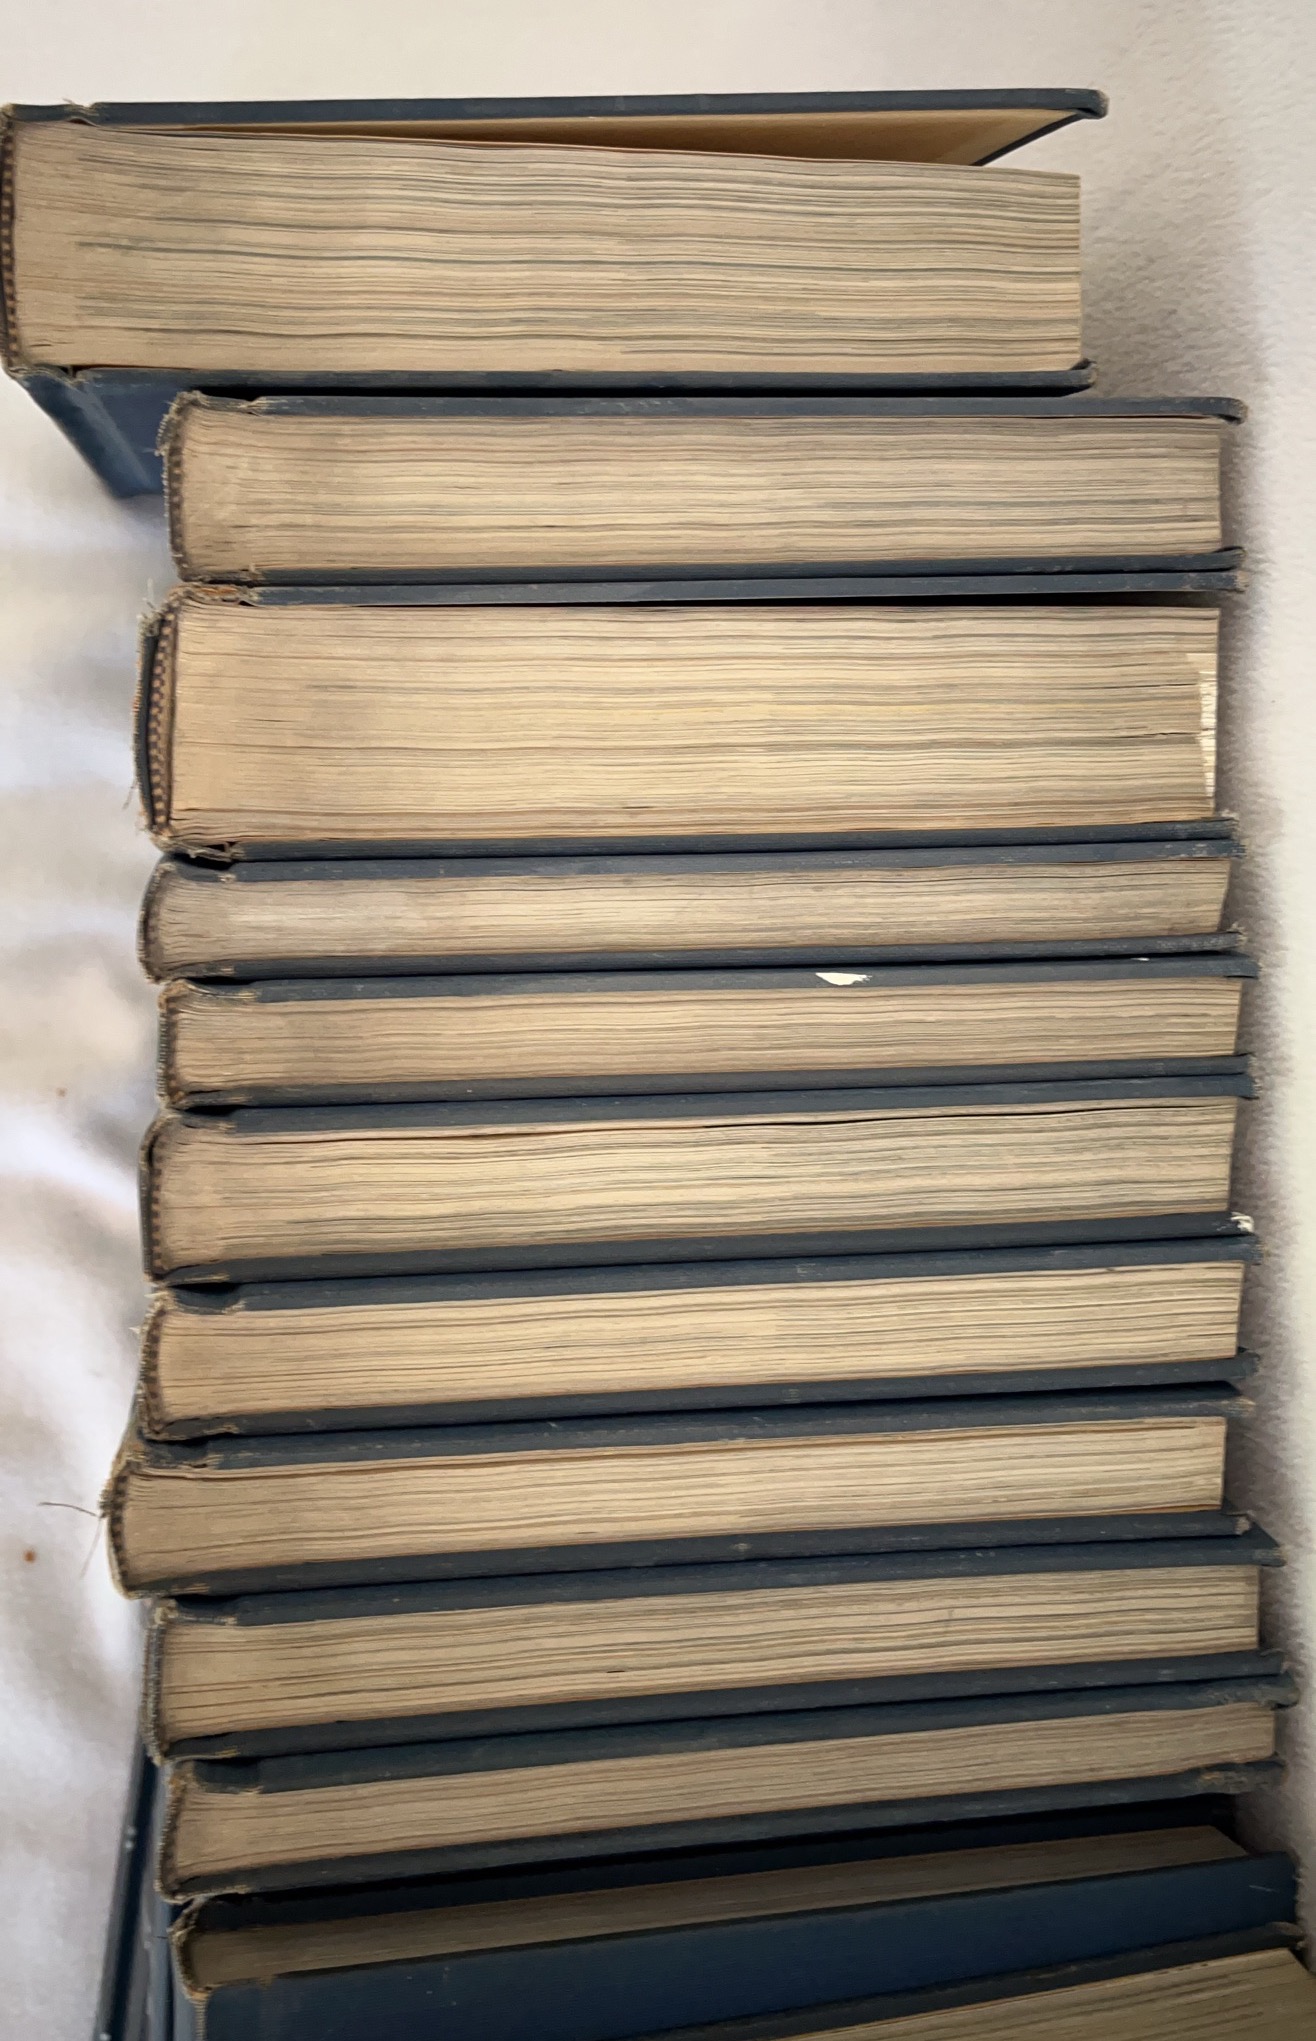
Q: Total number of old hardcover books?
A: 12